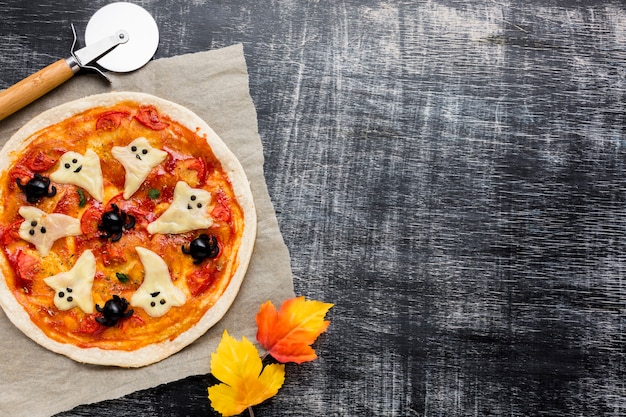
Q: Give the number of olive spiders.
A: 4